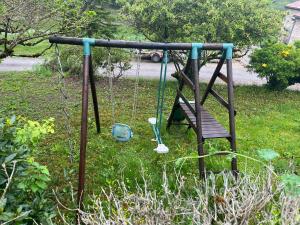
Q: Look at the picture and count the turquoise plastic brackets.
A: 3